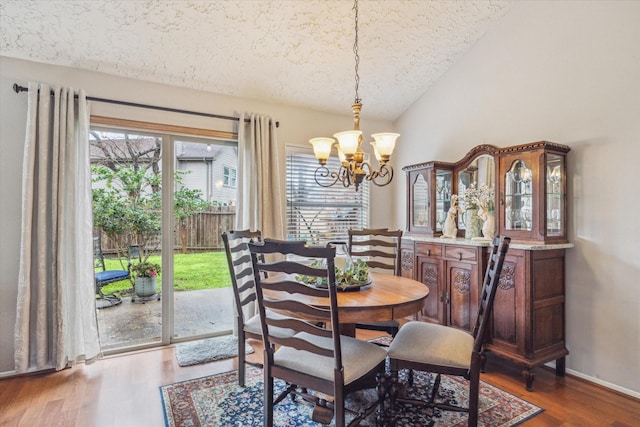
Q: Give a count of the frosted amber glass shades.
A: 5